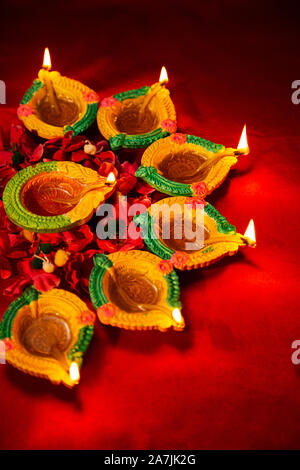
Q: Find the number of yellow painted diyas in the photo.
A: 7